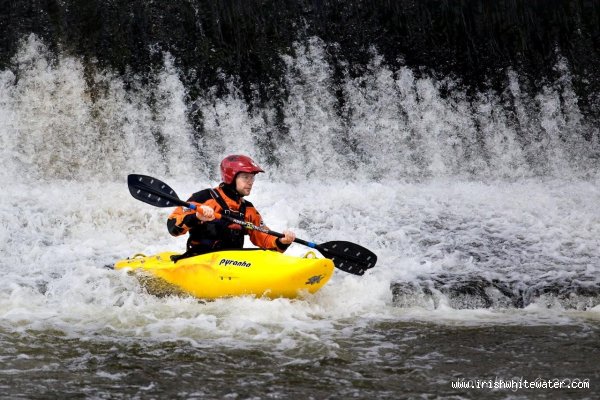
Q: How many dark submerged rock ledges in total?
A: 1